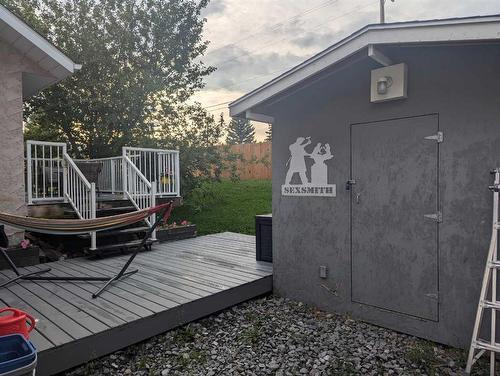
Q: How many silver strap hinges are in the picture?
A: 3